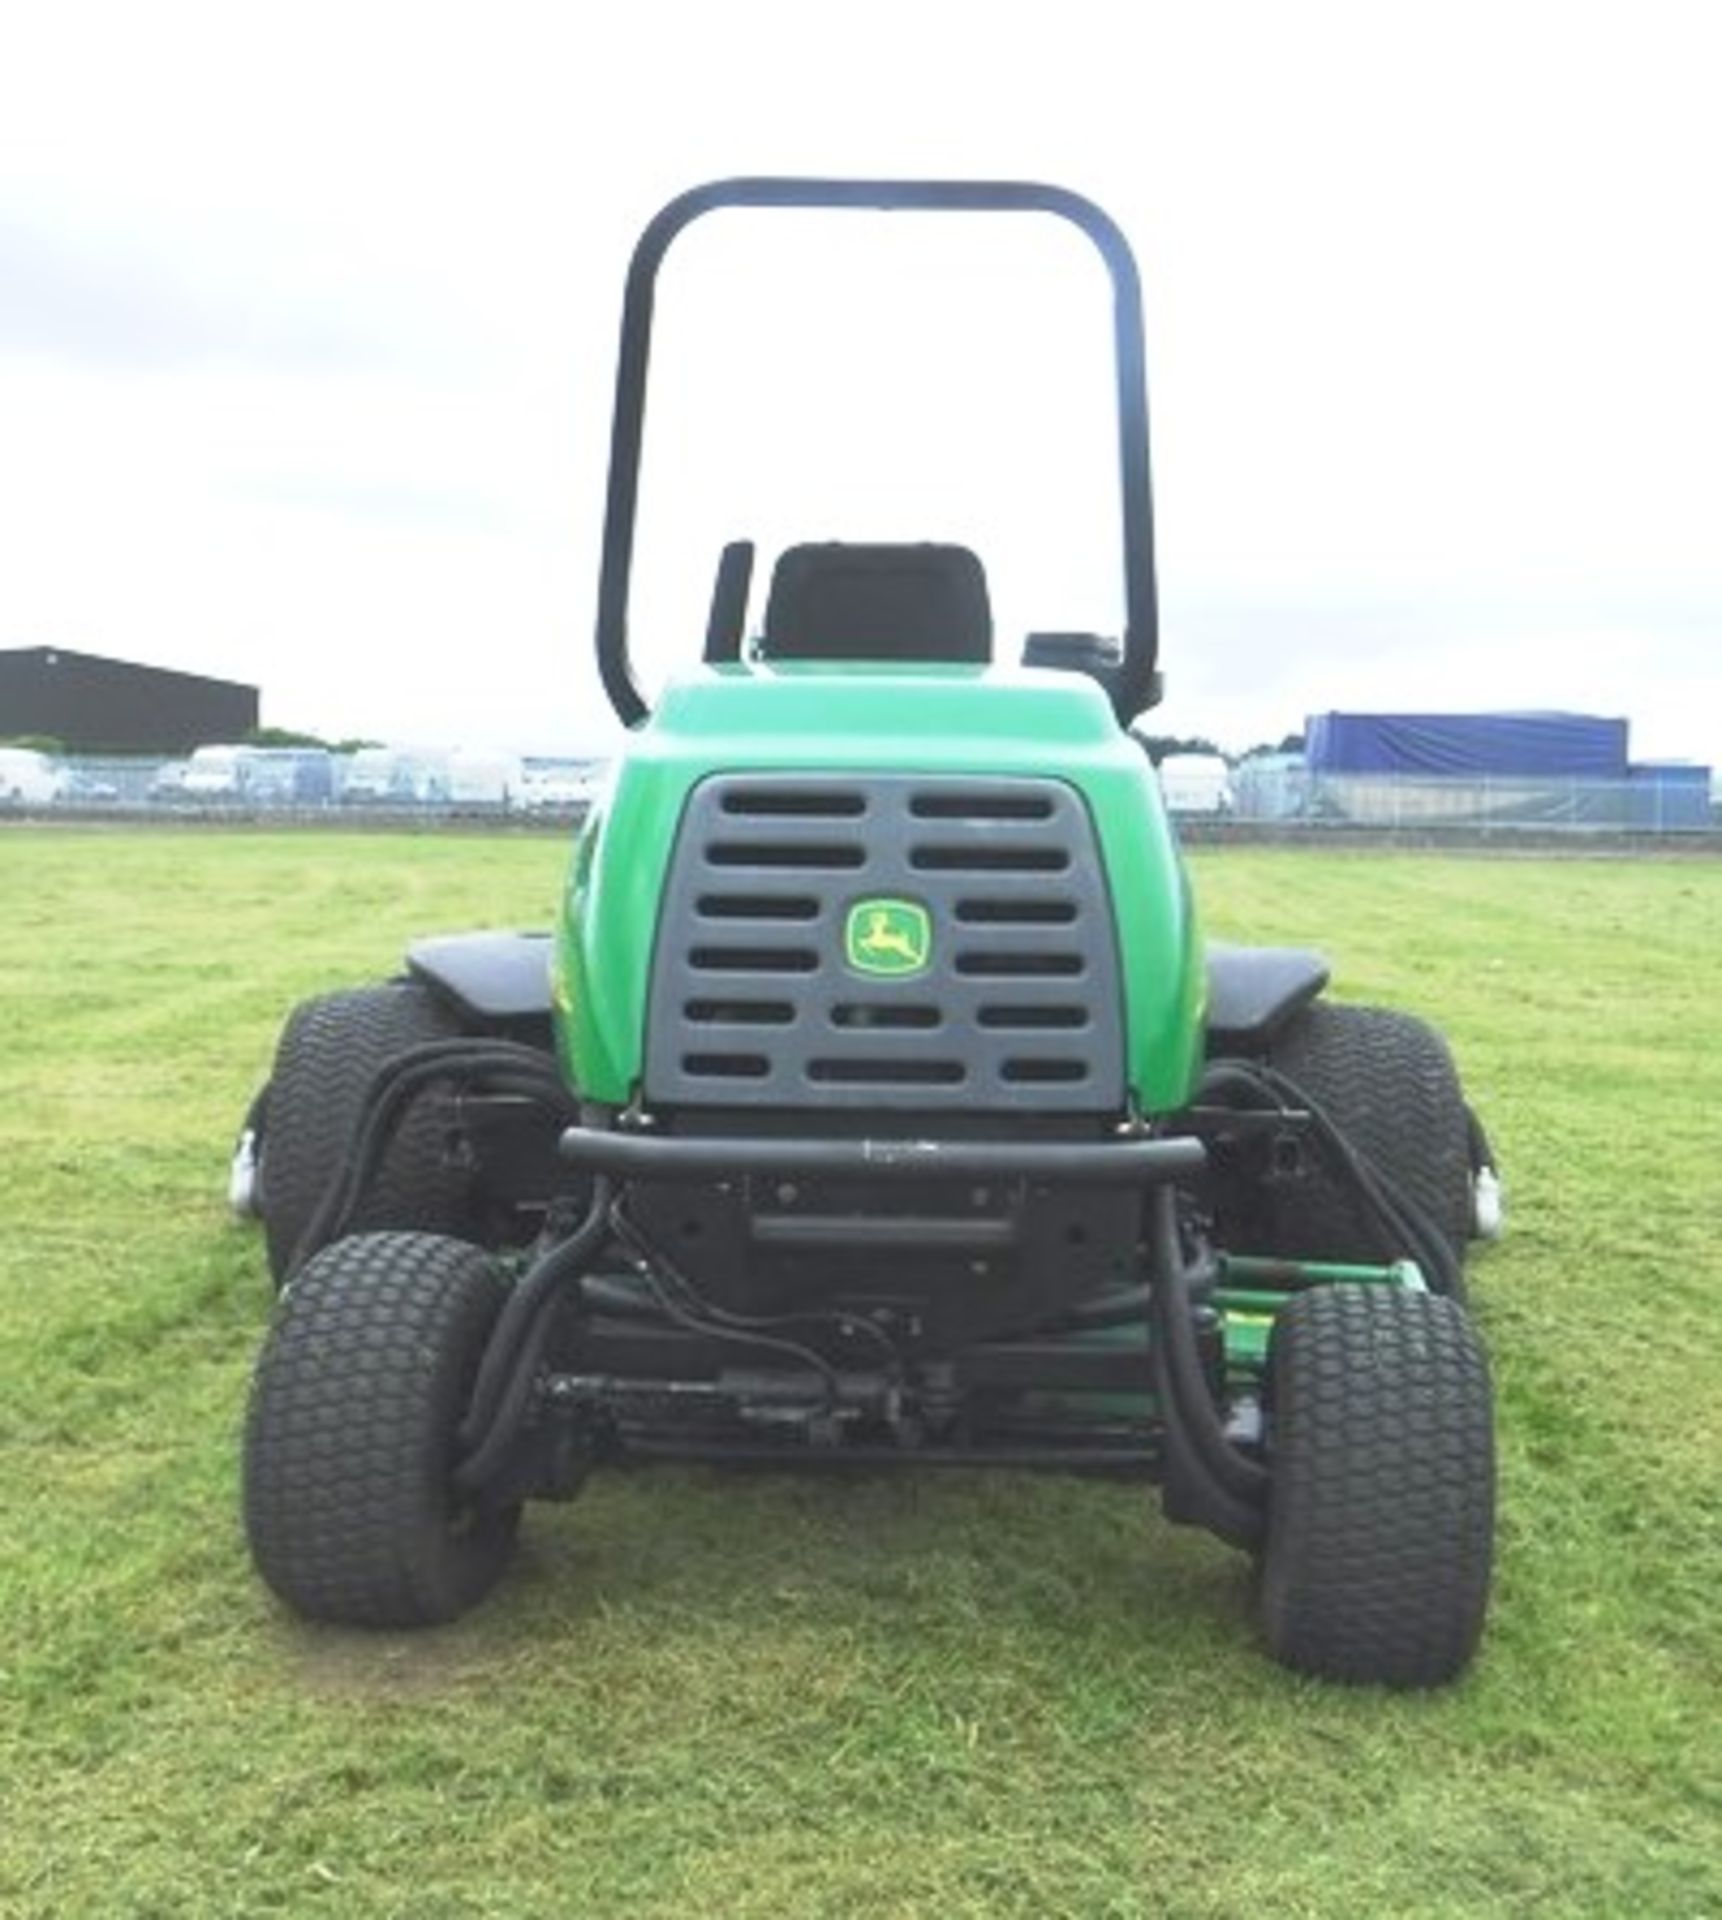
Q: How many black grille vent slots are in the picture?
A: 14